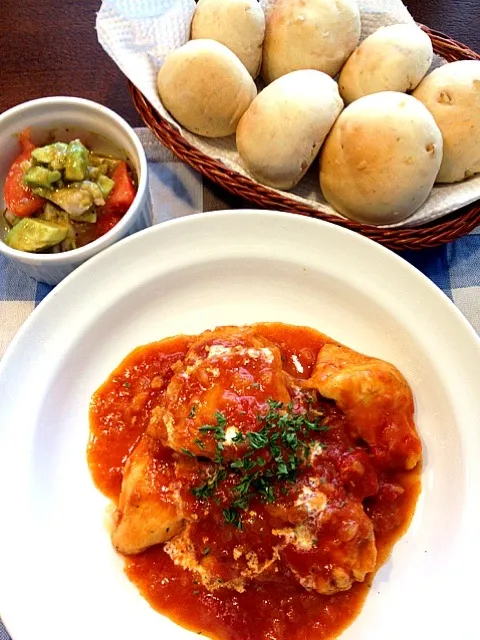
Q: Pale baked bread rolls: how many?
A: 7